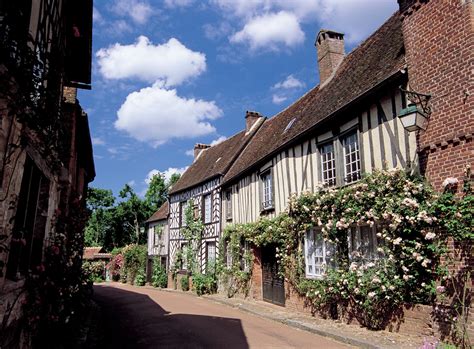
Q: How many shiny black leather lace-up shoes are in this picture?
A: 0